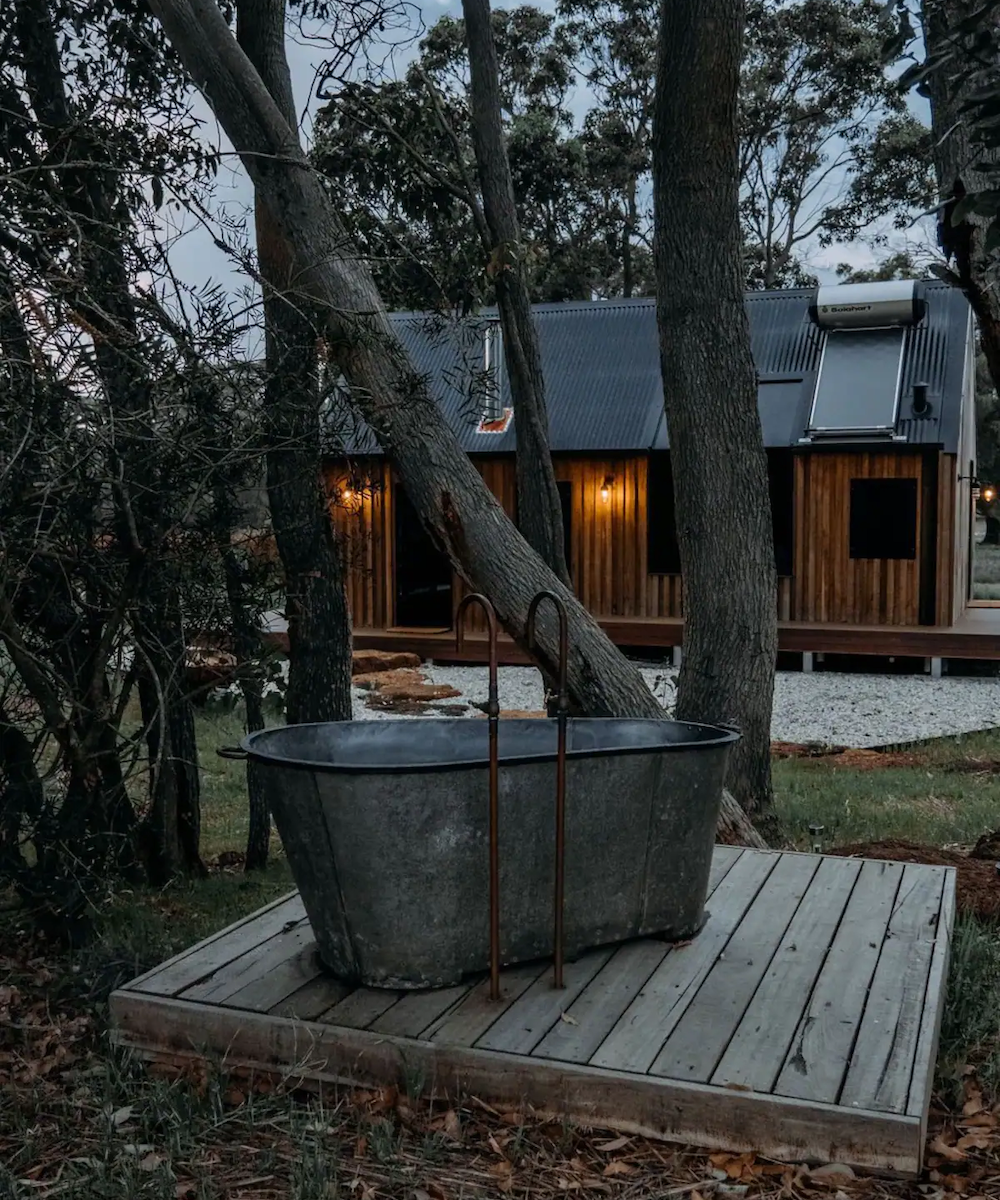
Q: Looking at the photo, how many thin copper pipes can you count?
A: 2